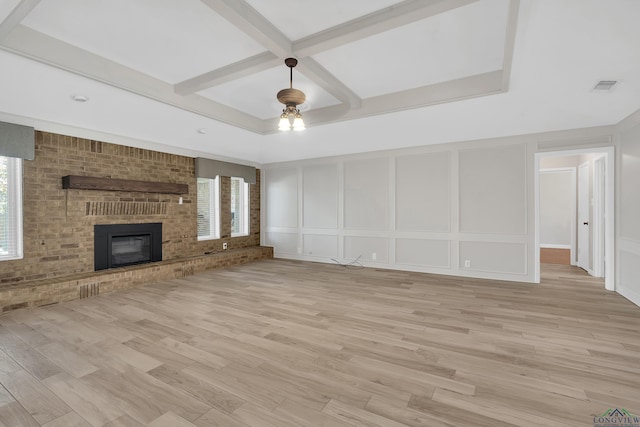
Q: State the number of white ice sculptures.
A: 0